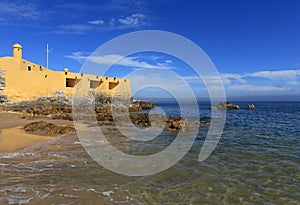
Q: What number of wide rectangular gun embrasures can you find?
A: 3